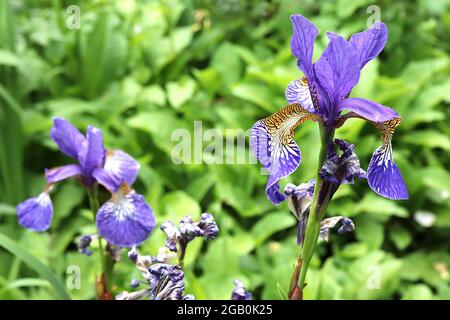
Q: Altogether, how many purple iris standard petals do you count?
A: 5